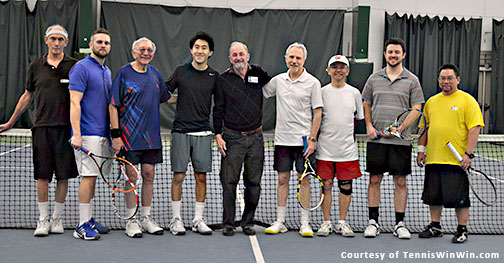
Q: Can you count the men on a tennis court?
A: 9